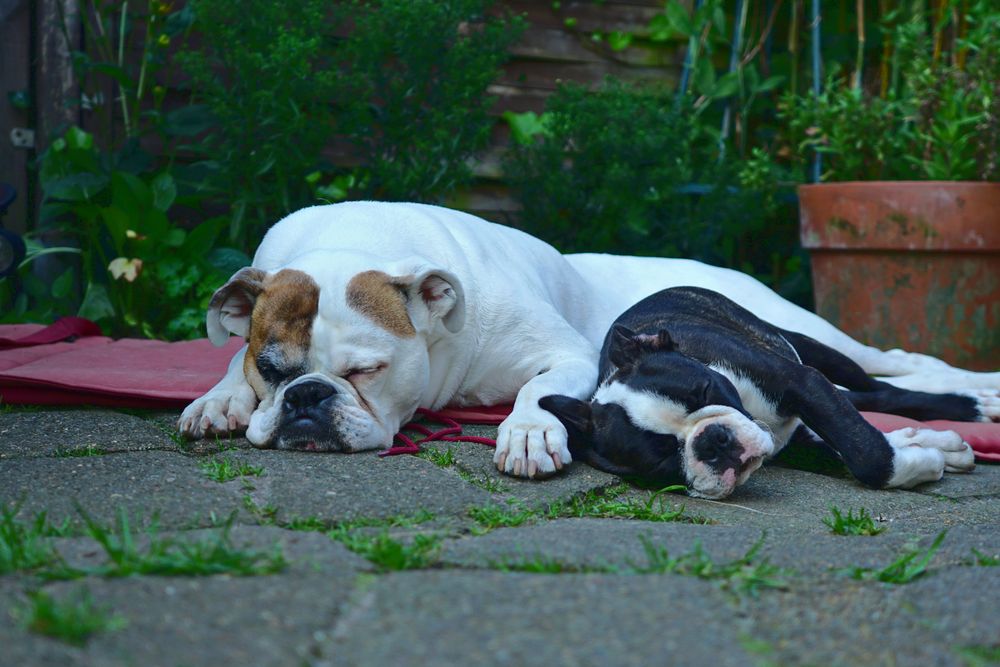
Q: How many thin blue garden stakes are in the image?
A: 3